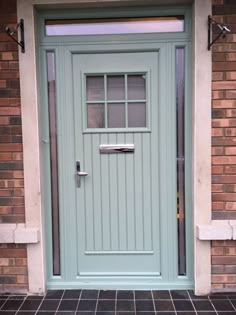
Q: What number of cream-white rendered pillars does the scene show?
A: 2